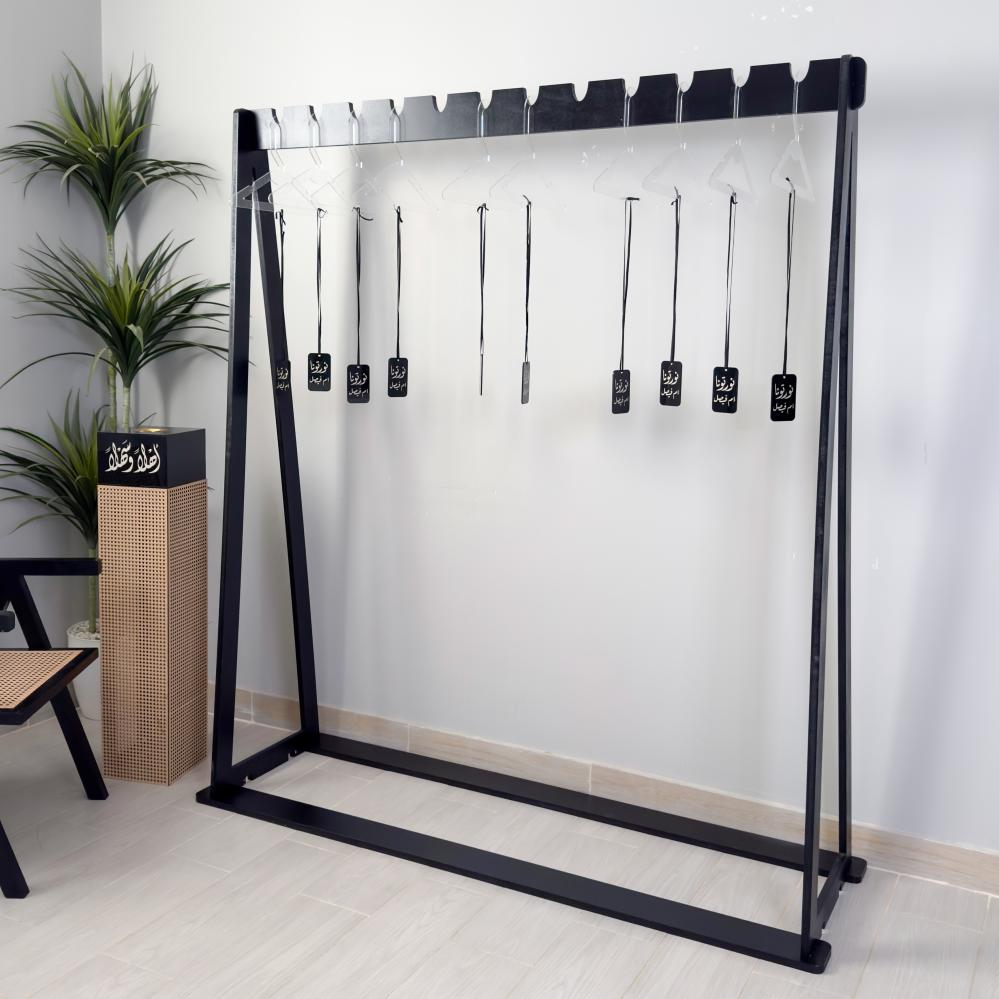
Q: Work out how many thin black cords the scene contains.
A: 10